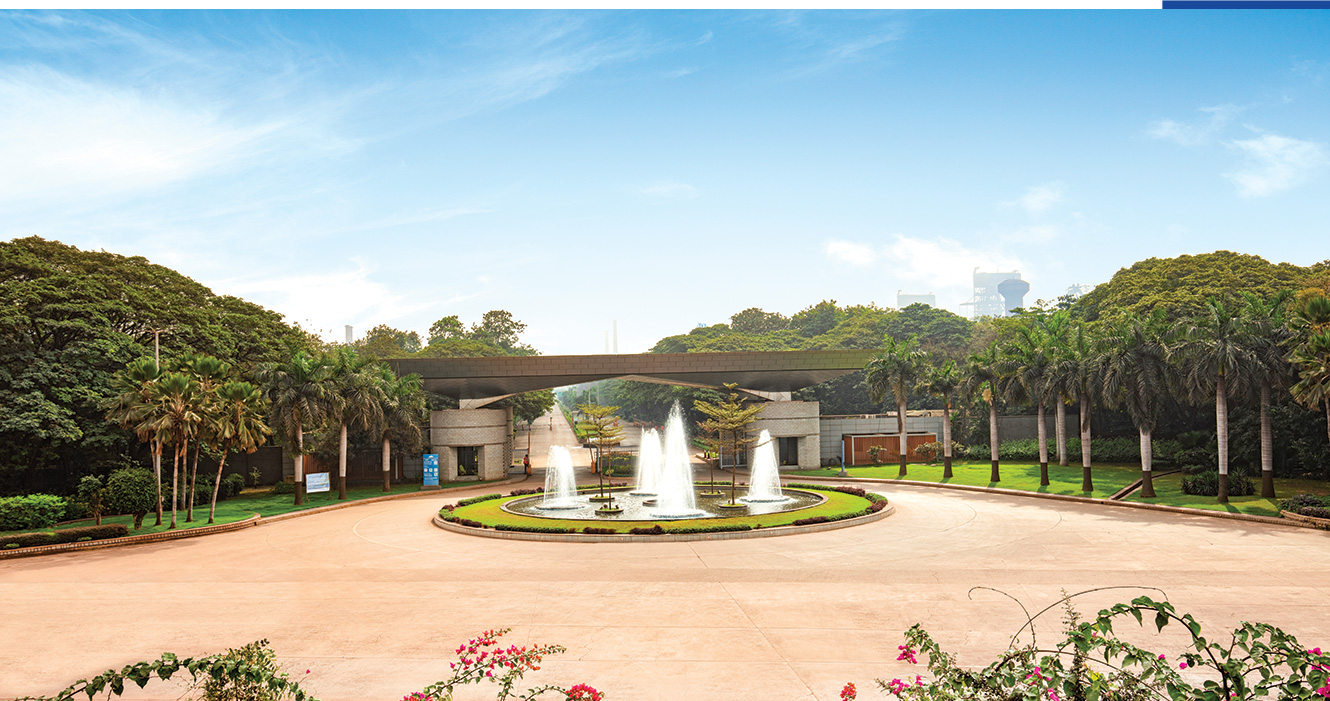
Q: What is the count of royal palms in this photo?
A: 12